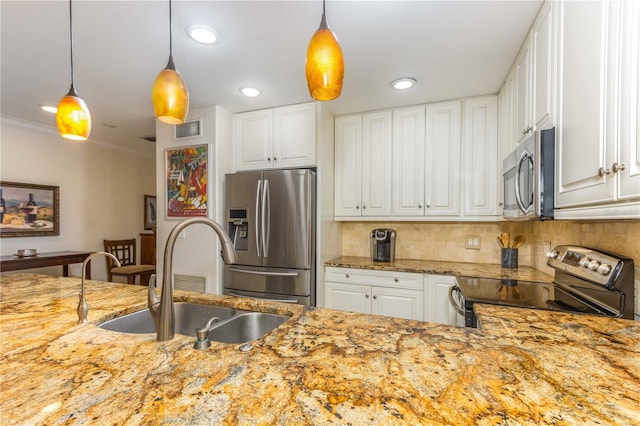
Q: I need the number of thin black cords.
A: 3